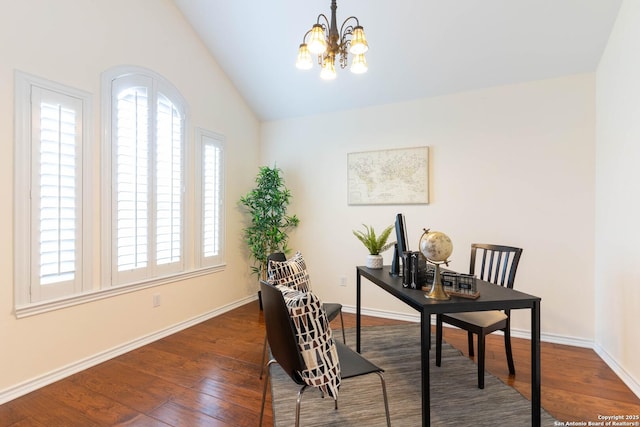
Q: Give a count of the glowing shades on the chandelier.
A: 5